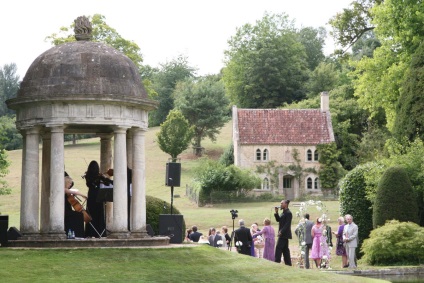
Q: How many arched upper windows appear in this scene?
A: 4